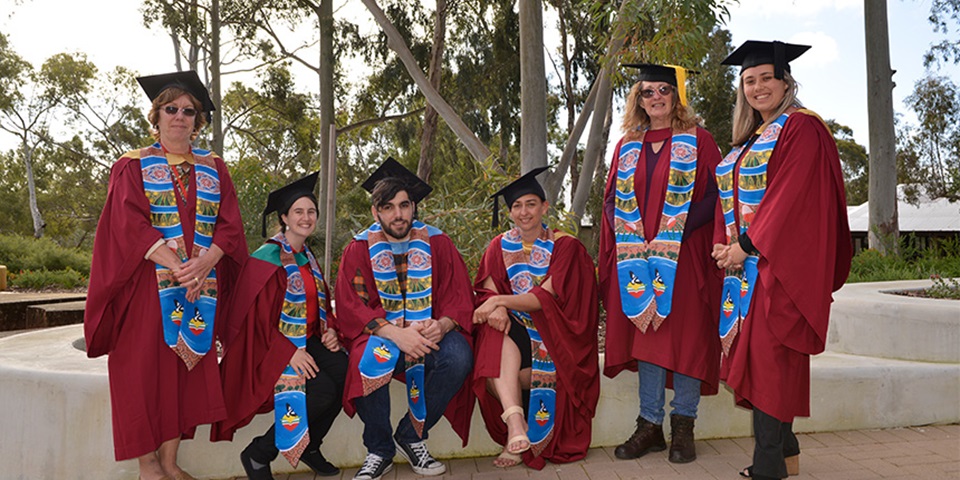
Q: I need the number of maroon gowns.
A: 6